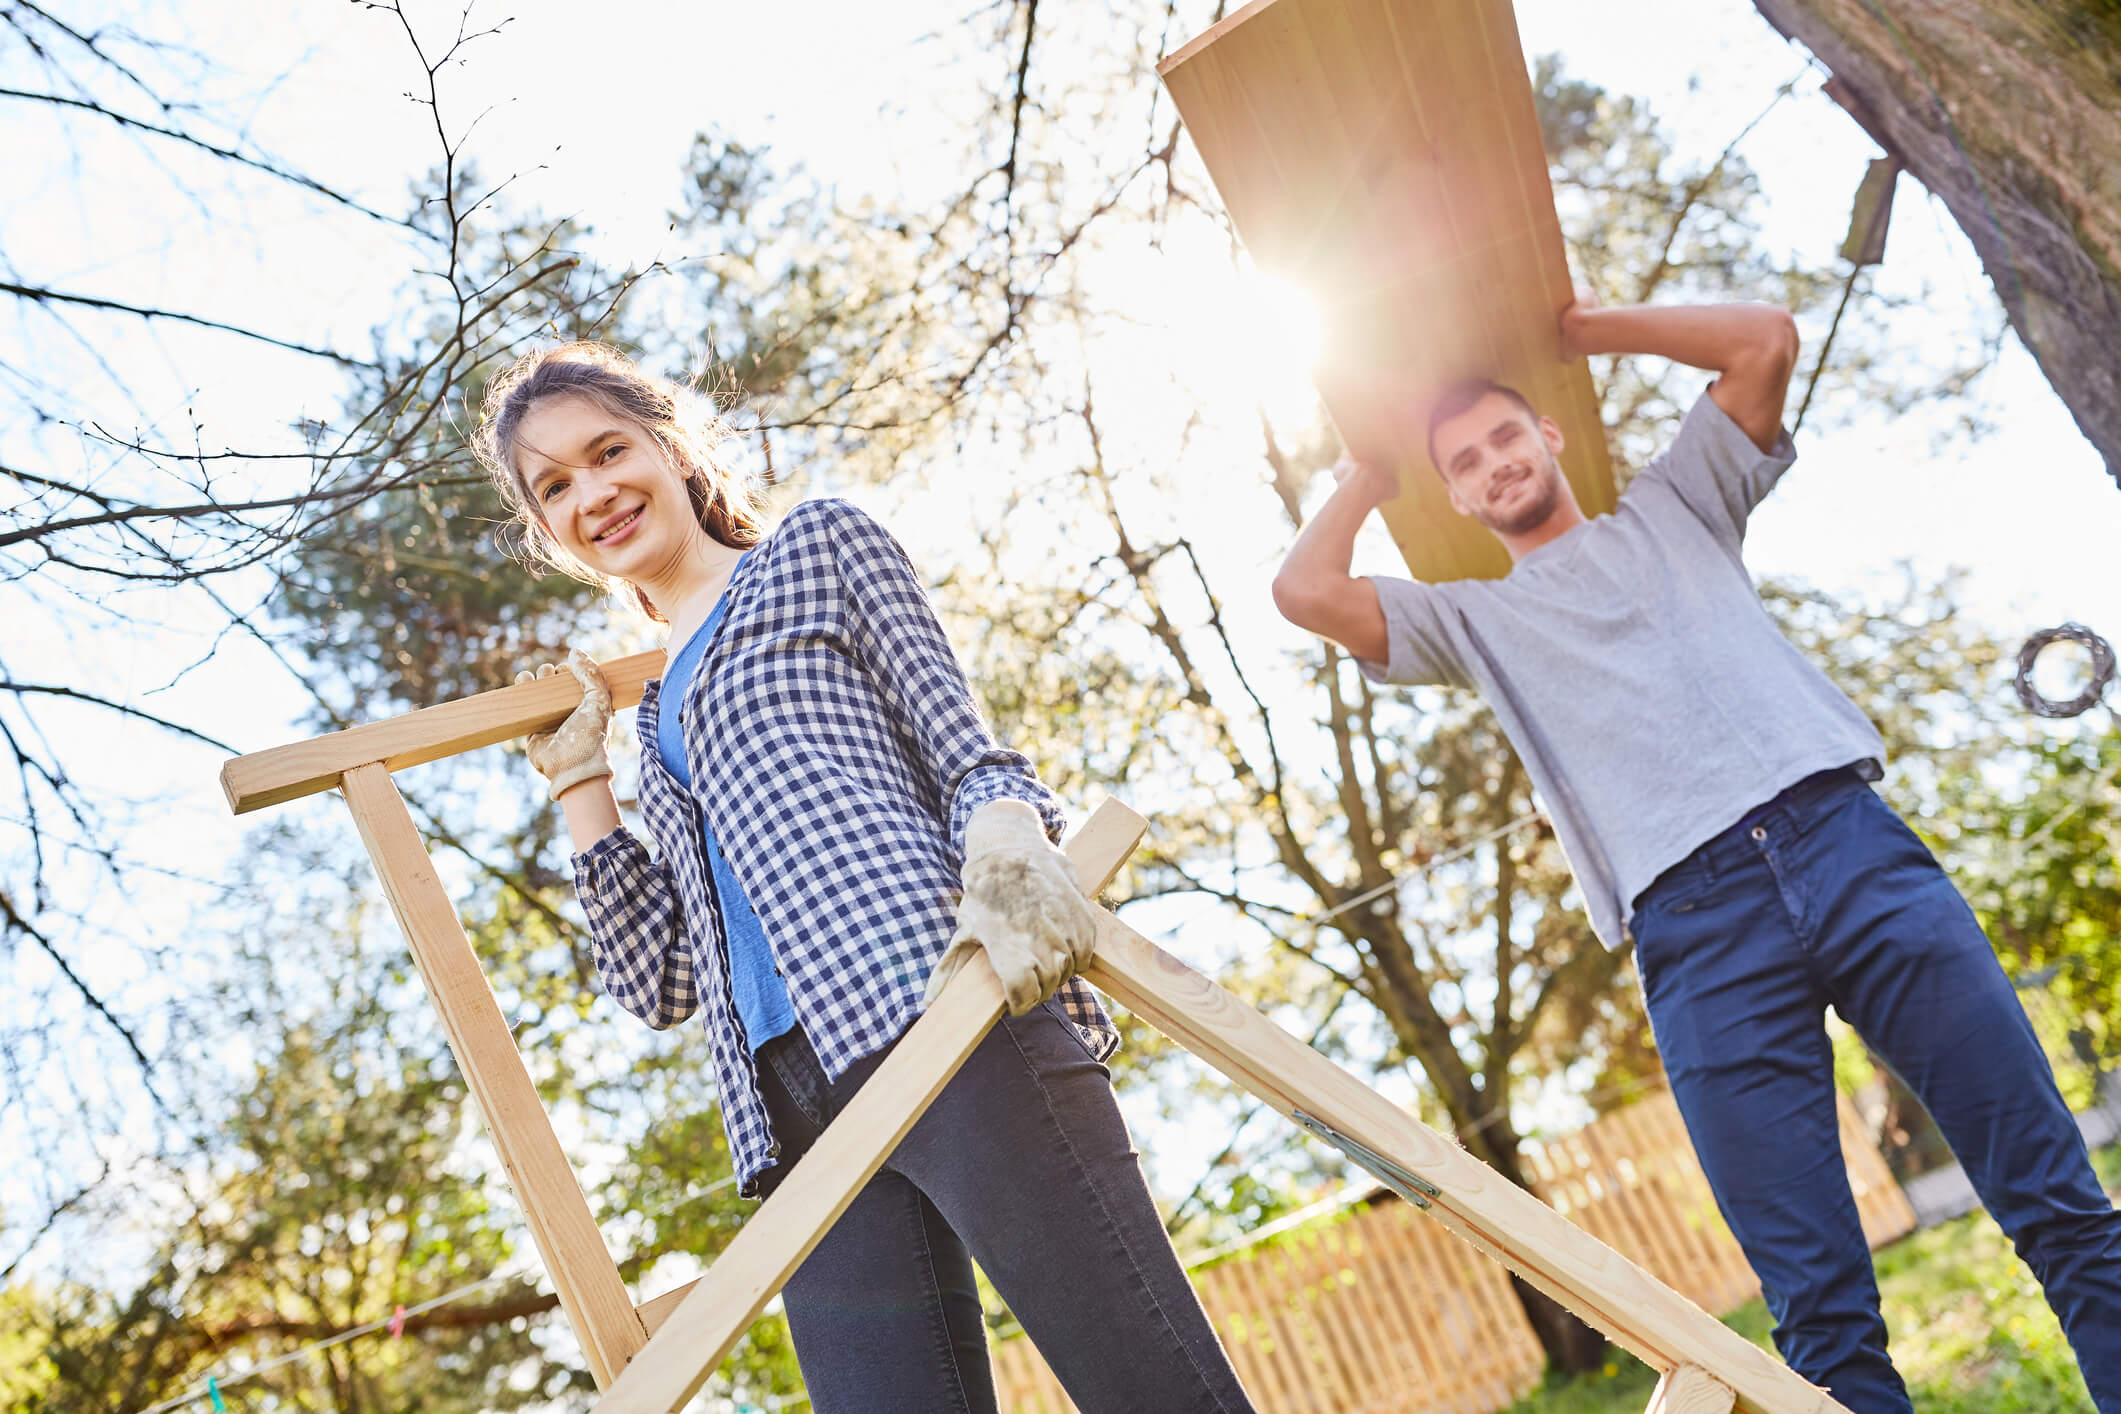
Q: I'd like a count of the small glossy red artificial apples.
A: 0